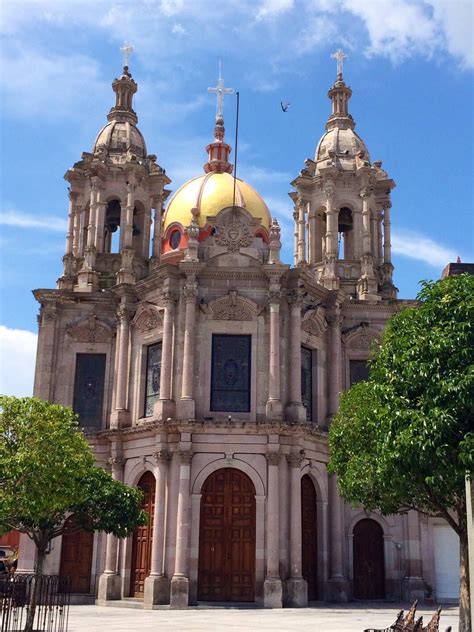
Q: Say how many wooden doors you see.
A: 5